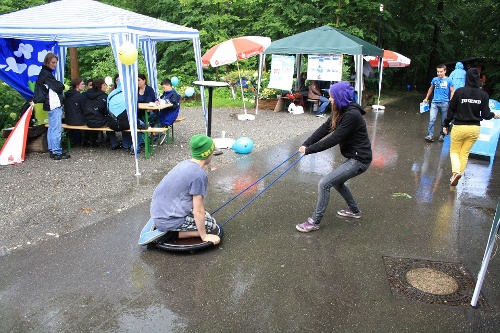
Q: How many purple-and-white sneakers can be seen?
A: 2